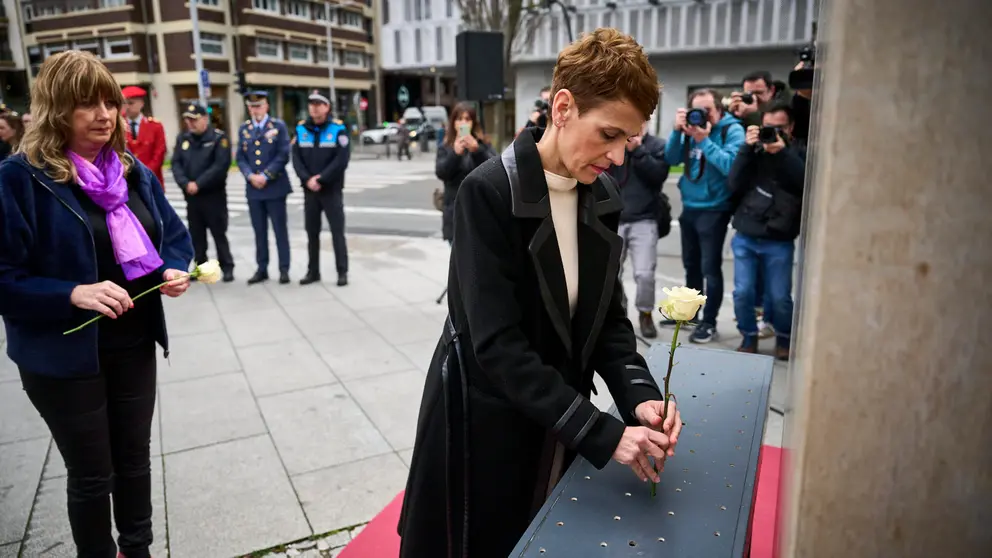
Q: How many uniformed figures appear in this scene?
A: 4